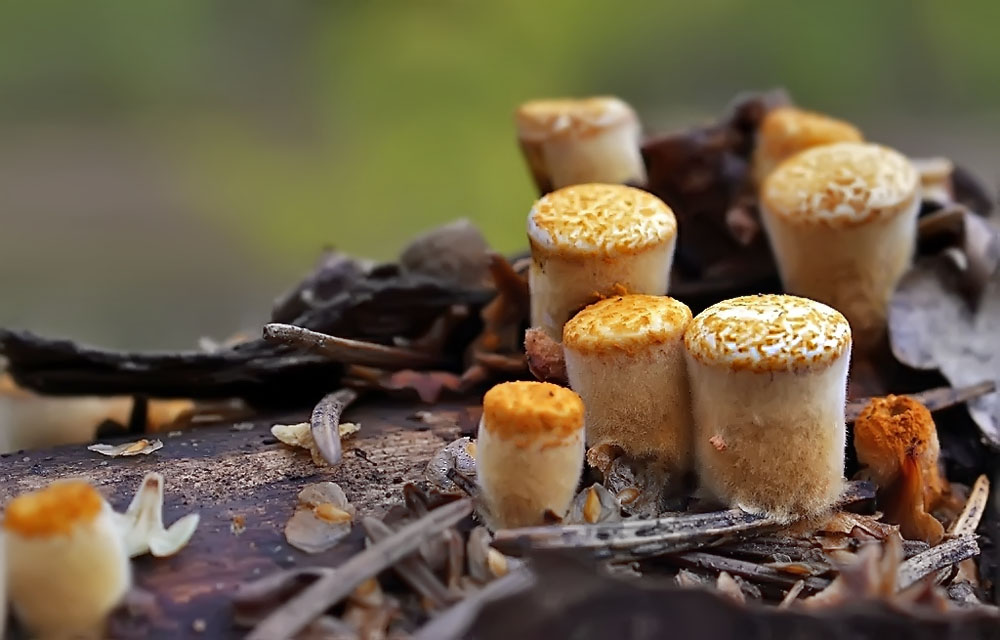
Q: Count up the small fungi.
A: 9